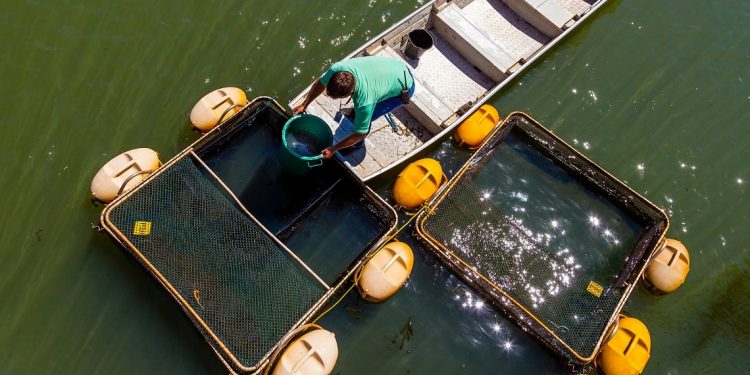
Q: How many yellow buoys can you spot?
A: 3